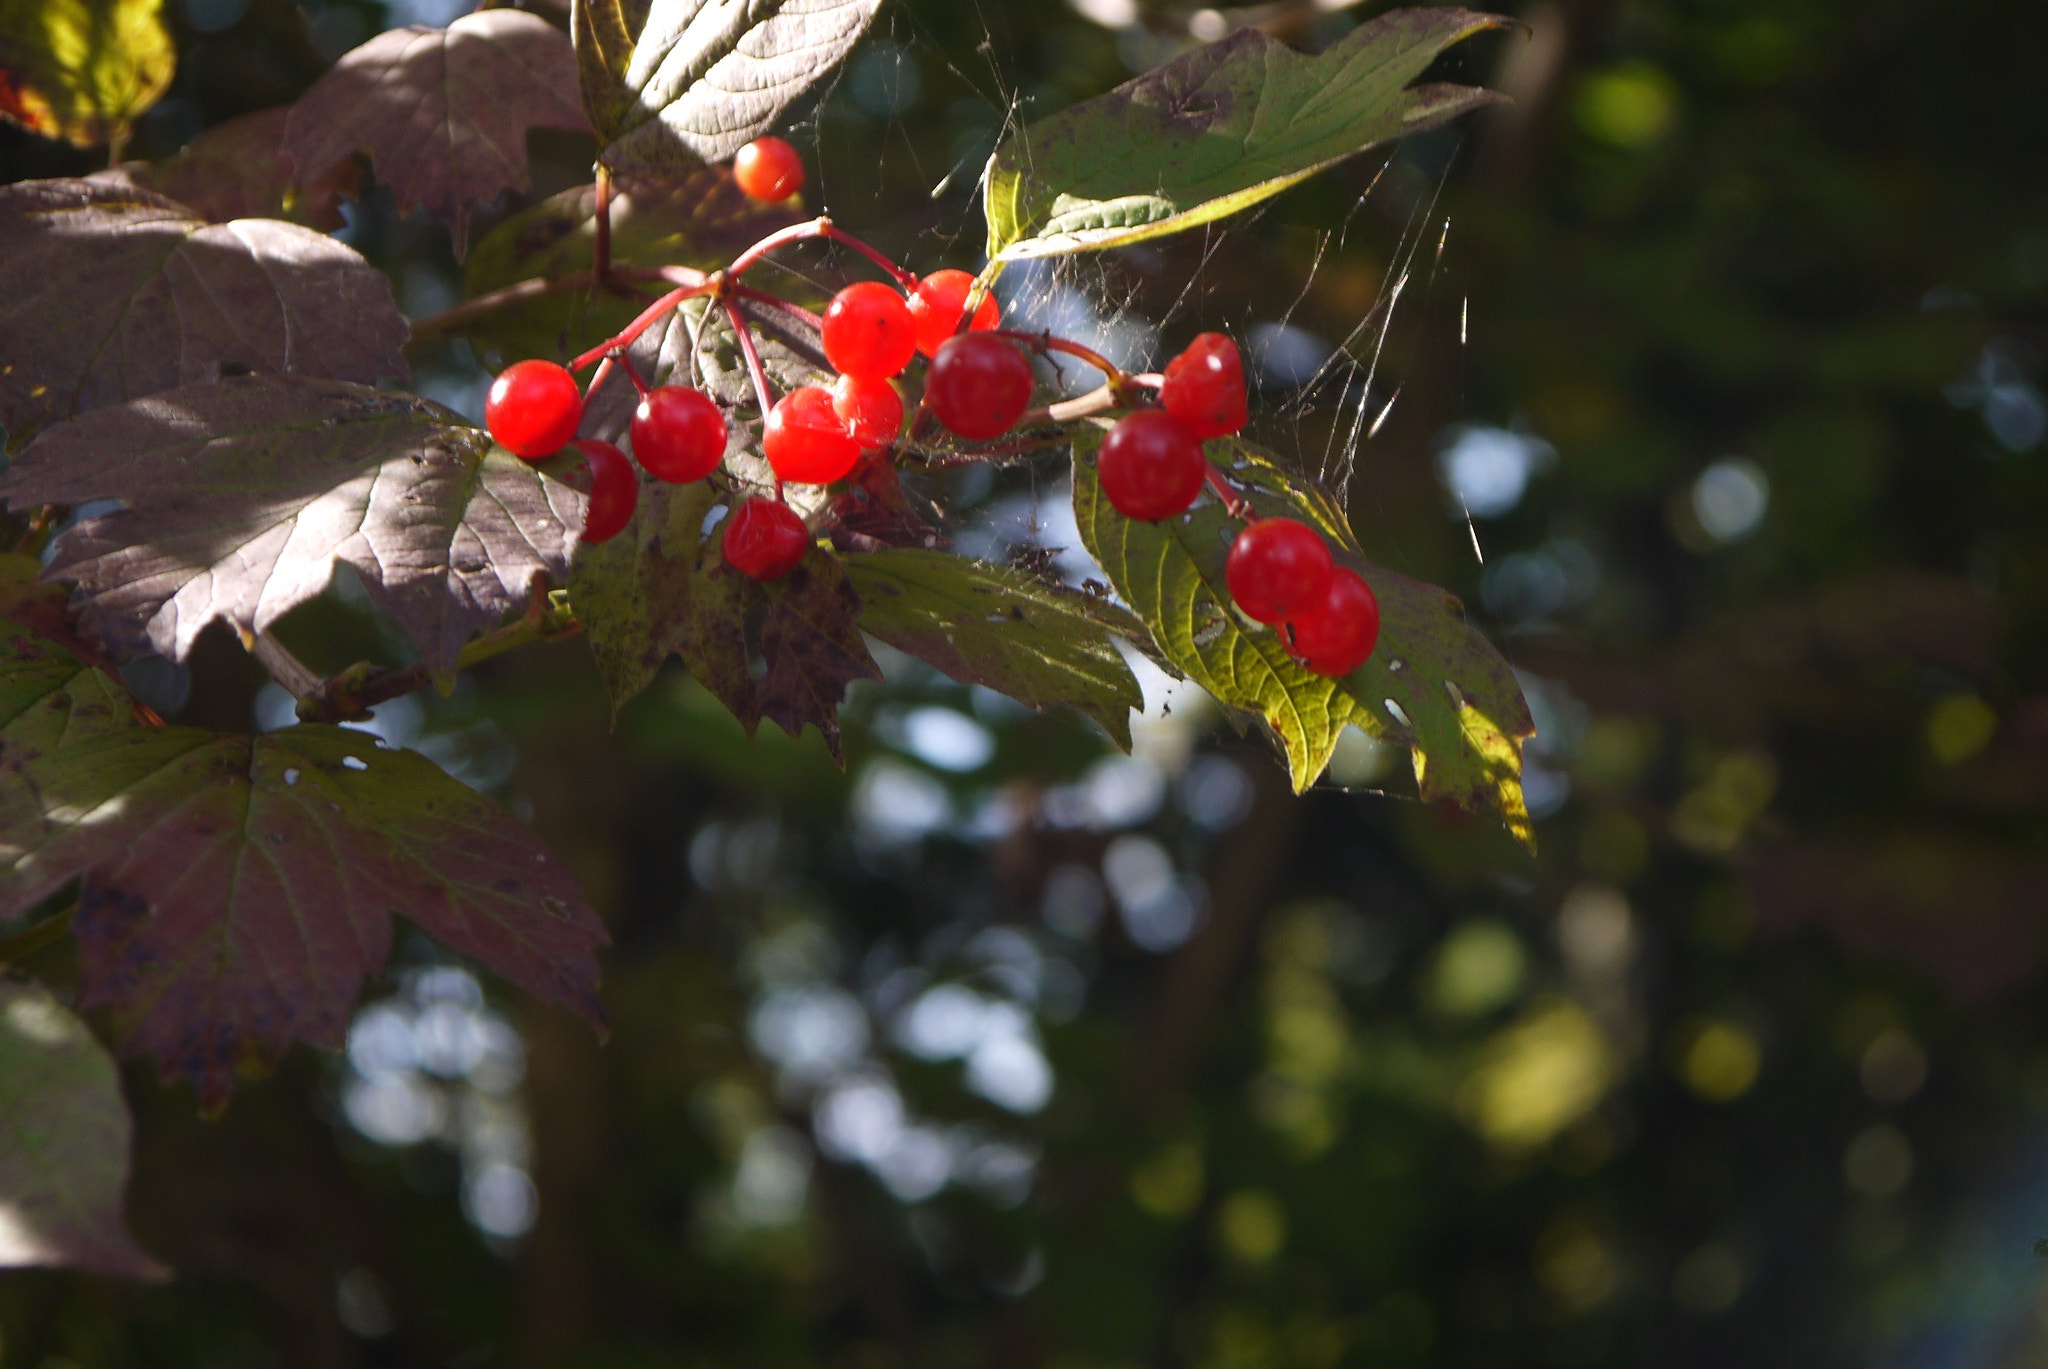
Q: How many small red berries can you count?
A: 14